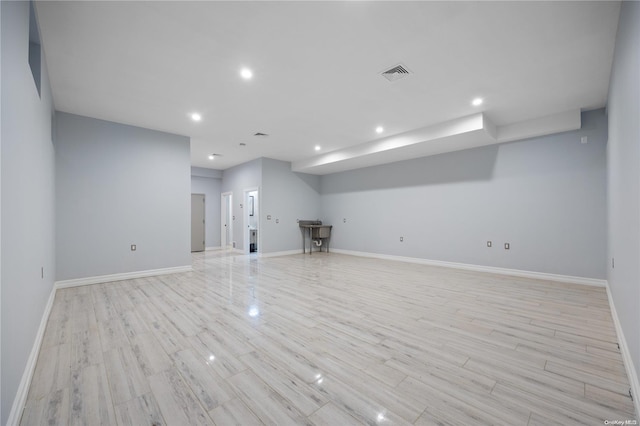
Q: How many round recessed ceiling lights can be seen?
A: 6